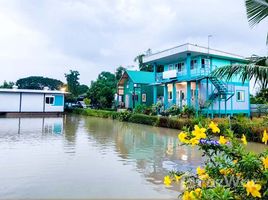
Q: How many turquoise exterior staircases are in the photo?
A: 1